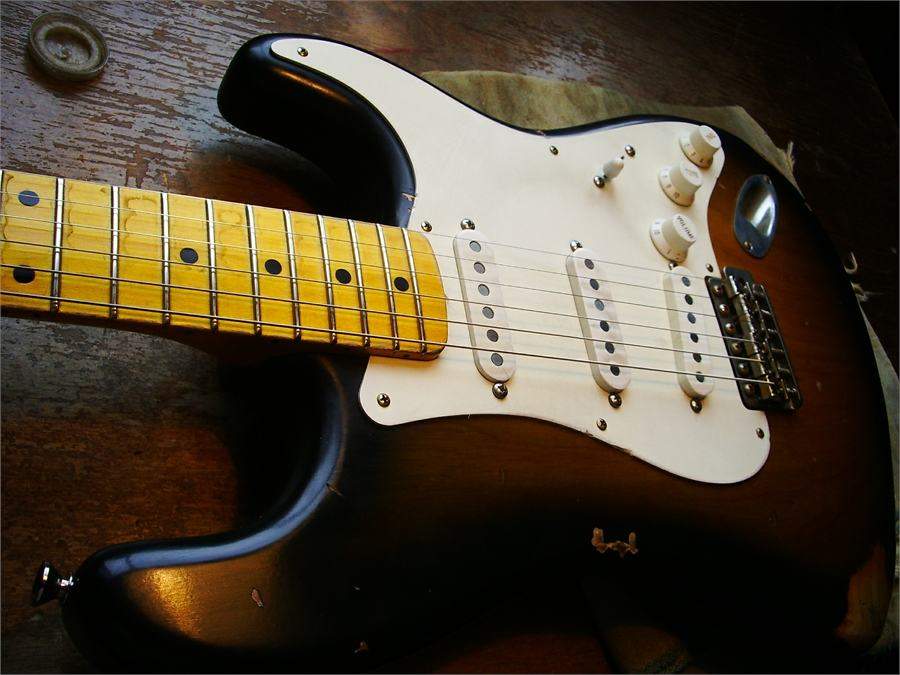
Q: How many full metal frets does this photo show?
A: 10